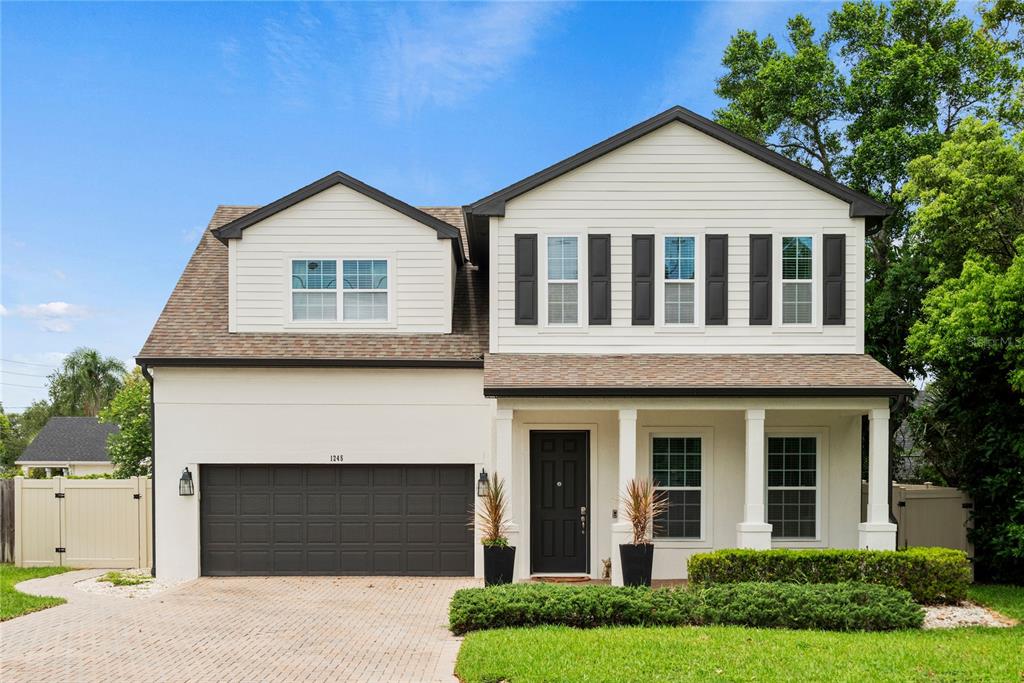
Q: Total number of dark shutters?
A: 6